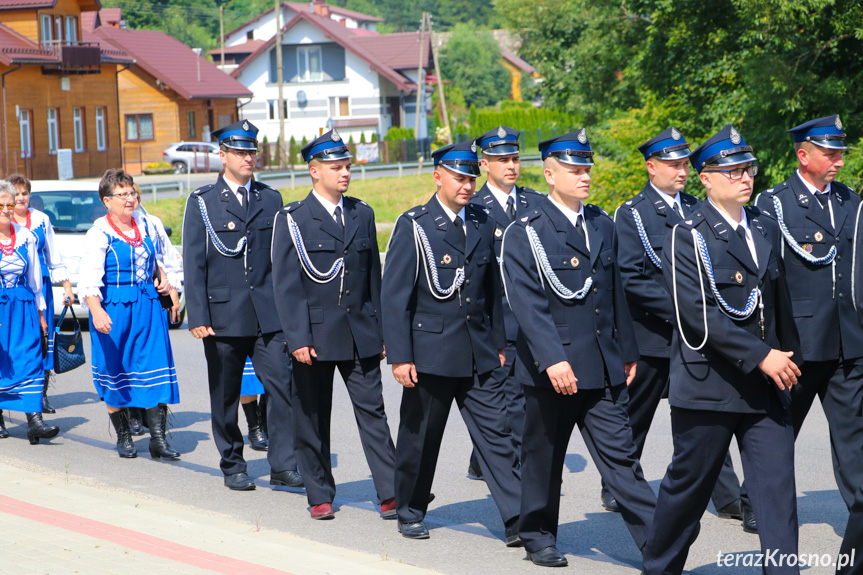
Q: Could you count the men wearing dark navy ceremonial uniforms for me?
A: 8